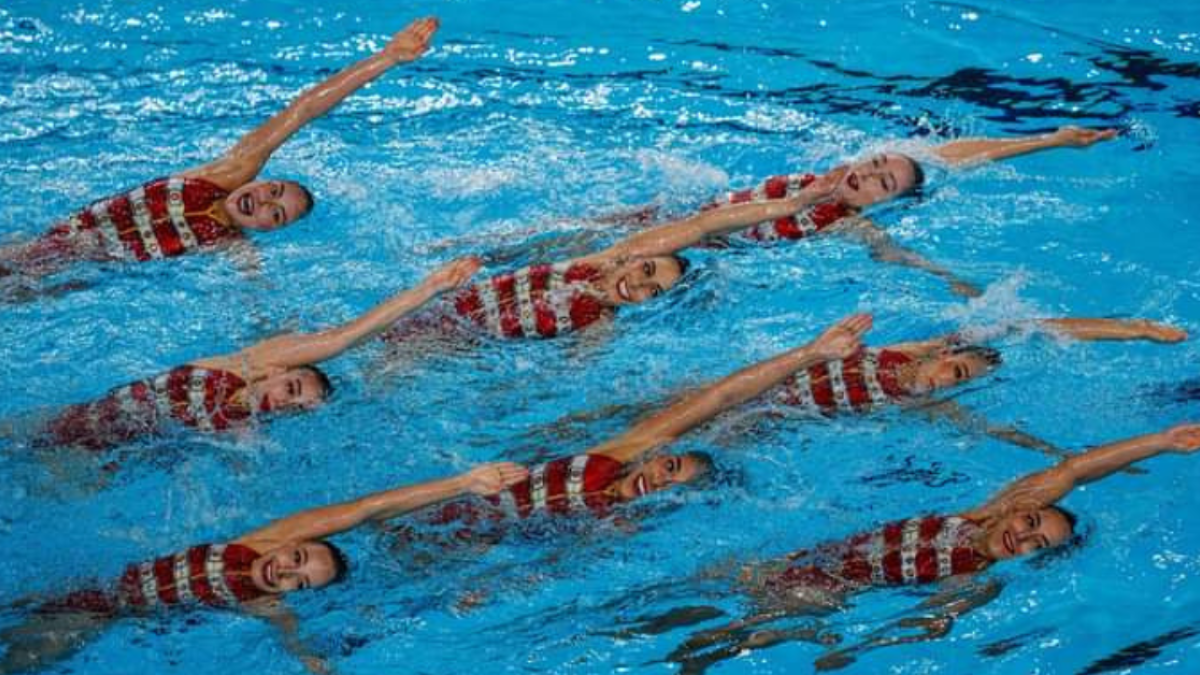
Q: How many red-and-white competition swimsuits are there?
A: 8